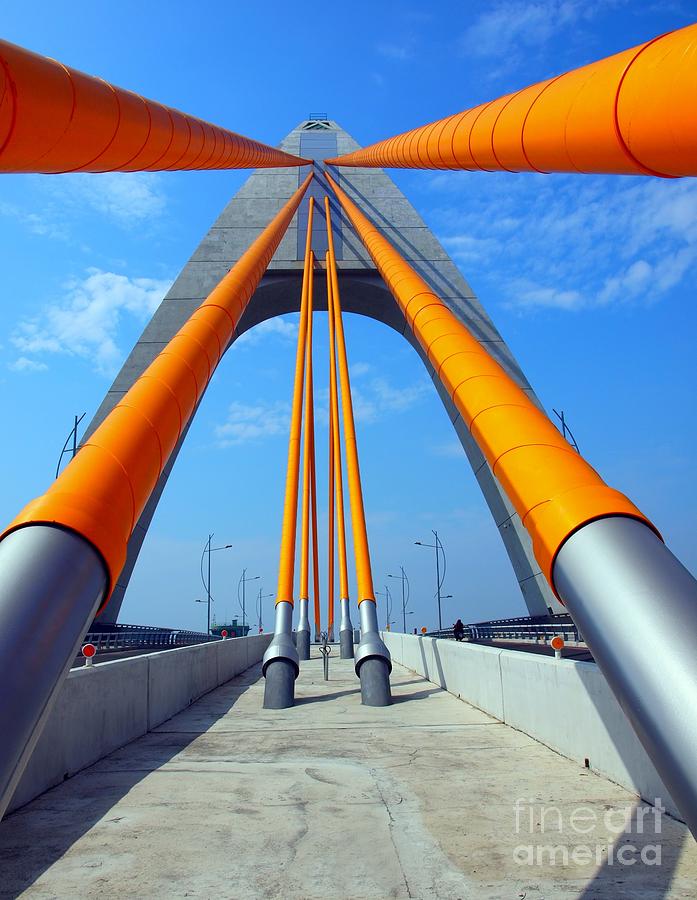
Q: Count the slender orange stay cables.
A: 6